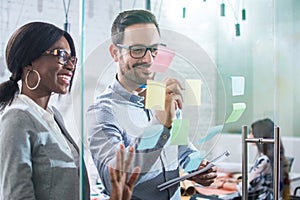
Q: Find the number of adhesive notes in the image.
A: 9